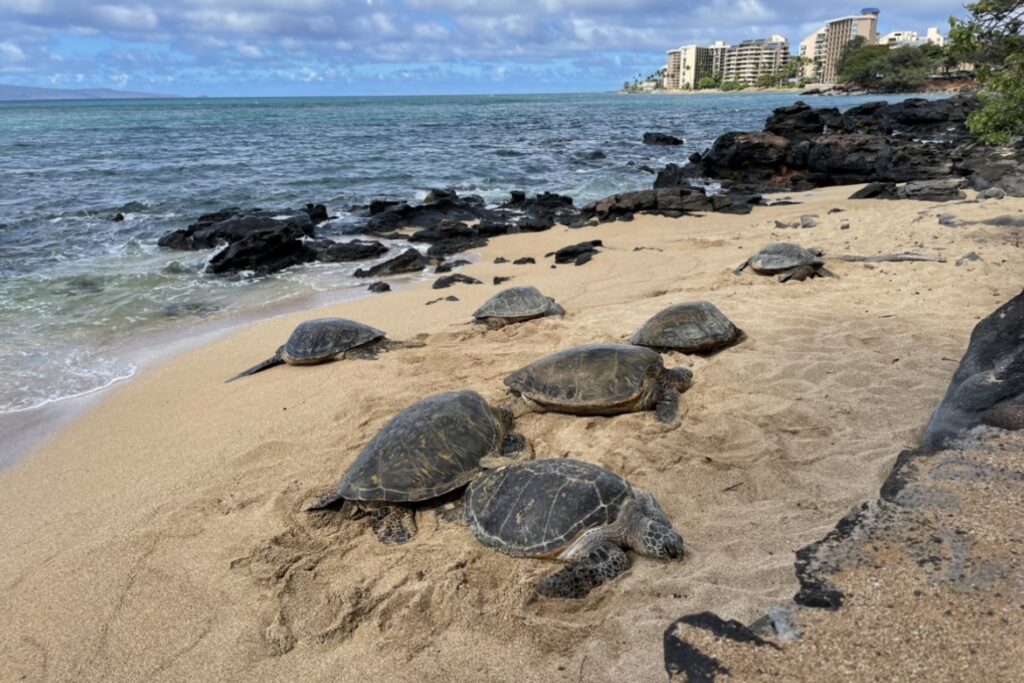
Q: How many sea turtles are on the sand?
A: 7